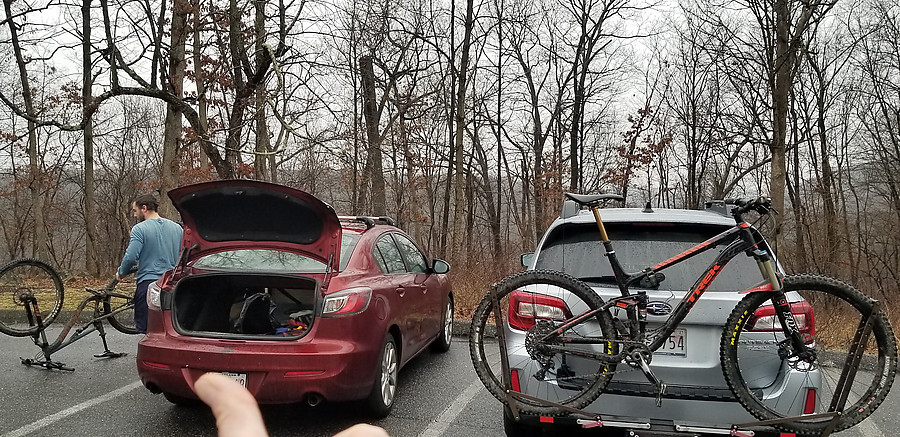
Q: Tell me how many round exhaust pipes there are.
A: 2